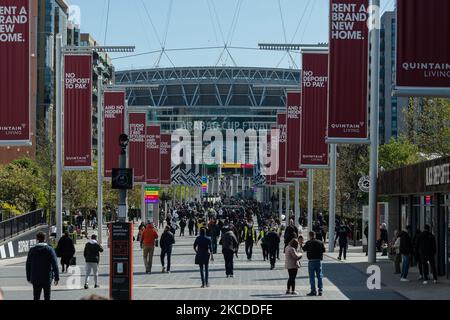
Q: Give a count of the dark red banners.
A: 13